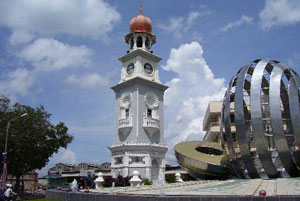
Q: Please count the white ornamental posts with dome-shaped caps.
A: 3